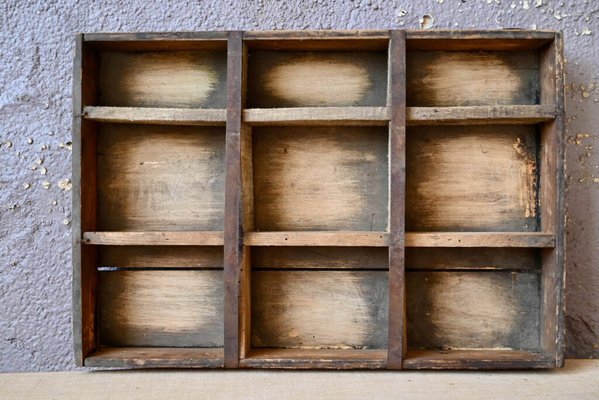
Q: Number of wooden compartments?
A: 9